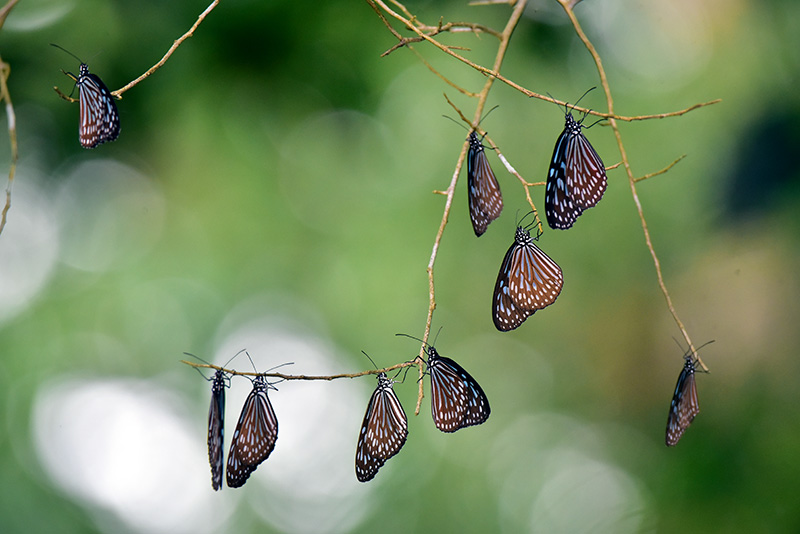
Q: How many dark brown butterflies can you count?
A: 9